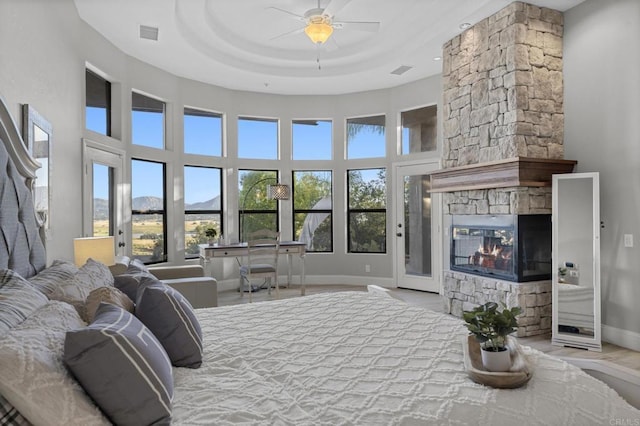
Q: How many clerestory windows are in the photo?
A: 7